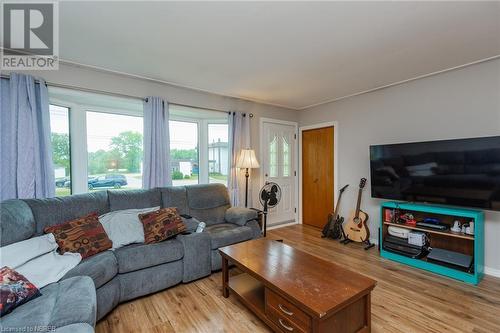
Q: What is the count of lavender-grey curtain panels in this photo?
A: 3